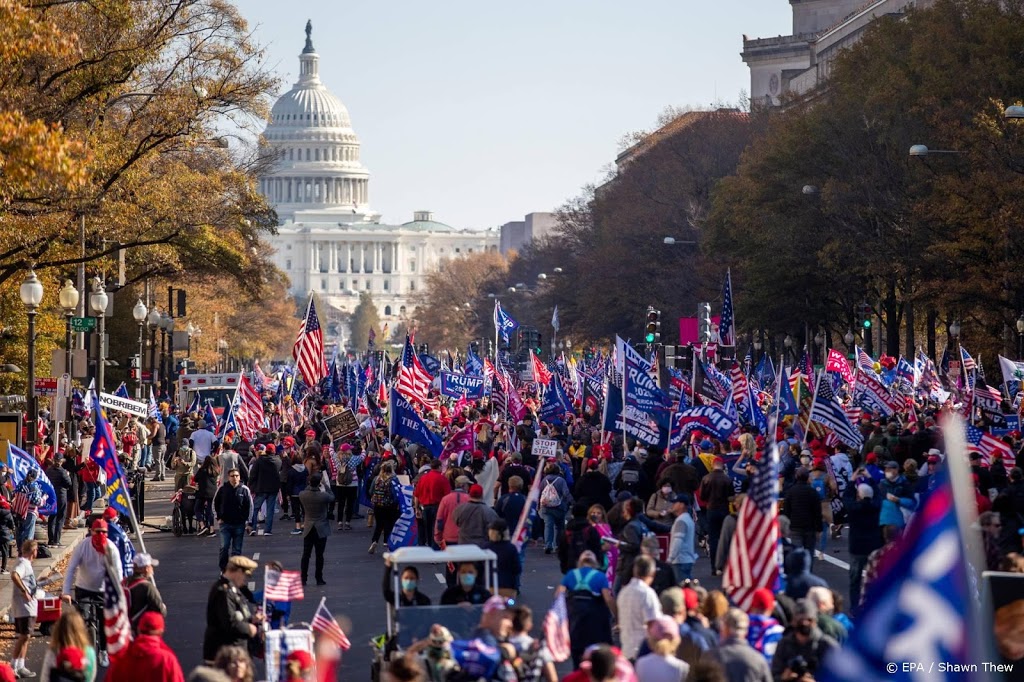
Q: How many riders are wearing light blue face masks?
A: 2